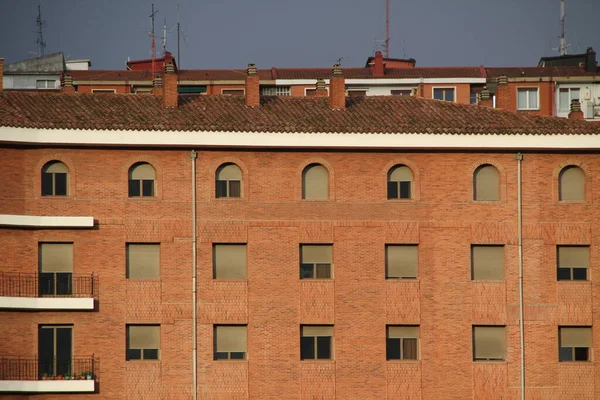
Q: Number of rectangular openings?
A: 14